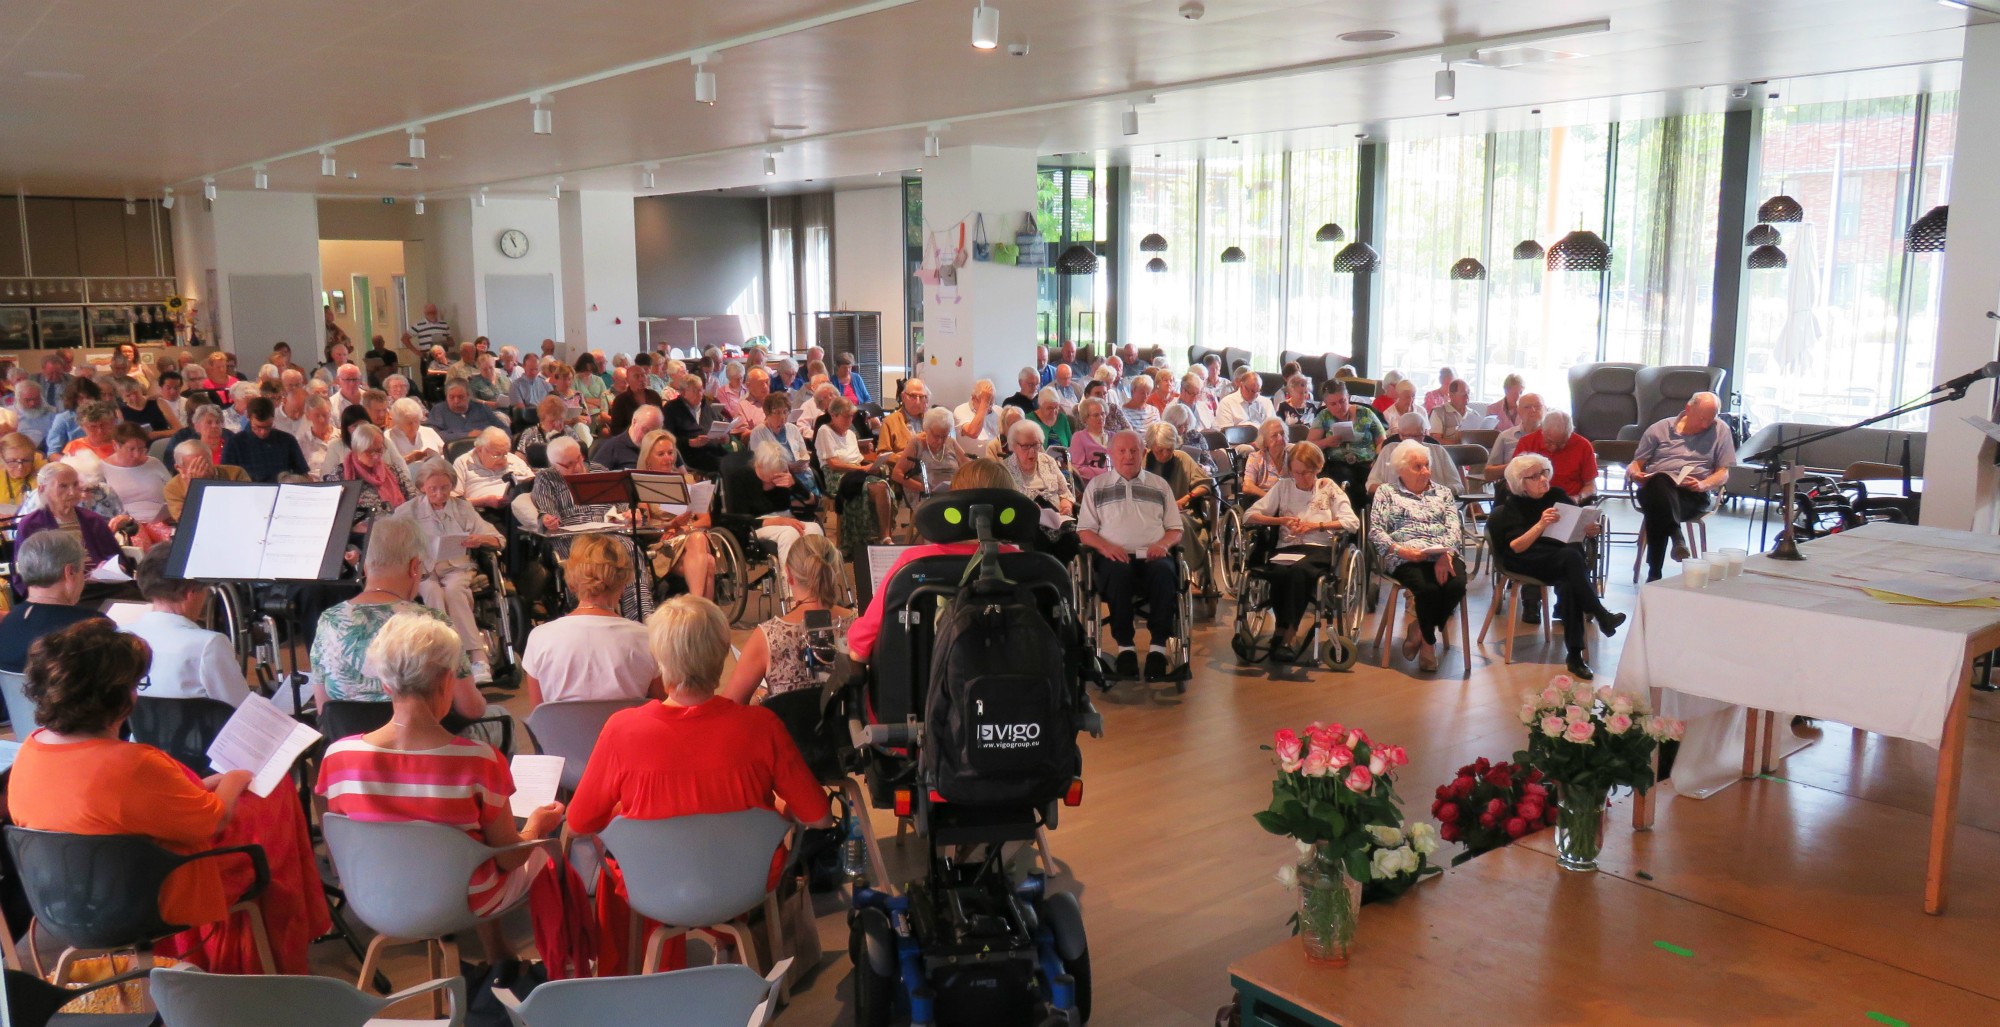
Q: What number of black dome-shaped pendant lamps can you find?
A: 13